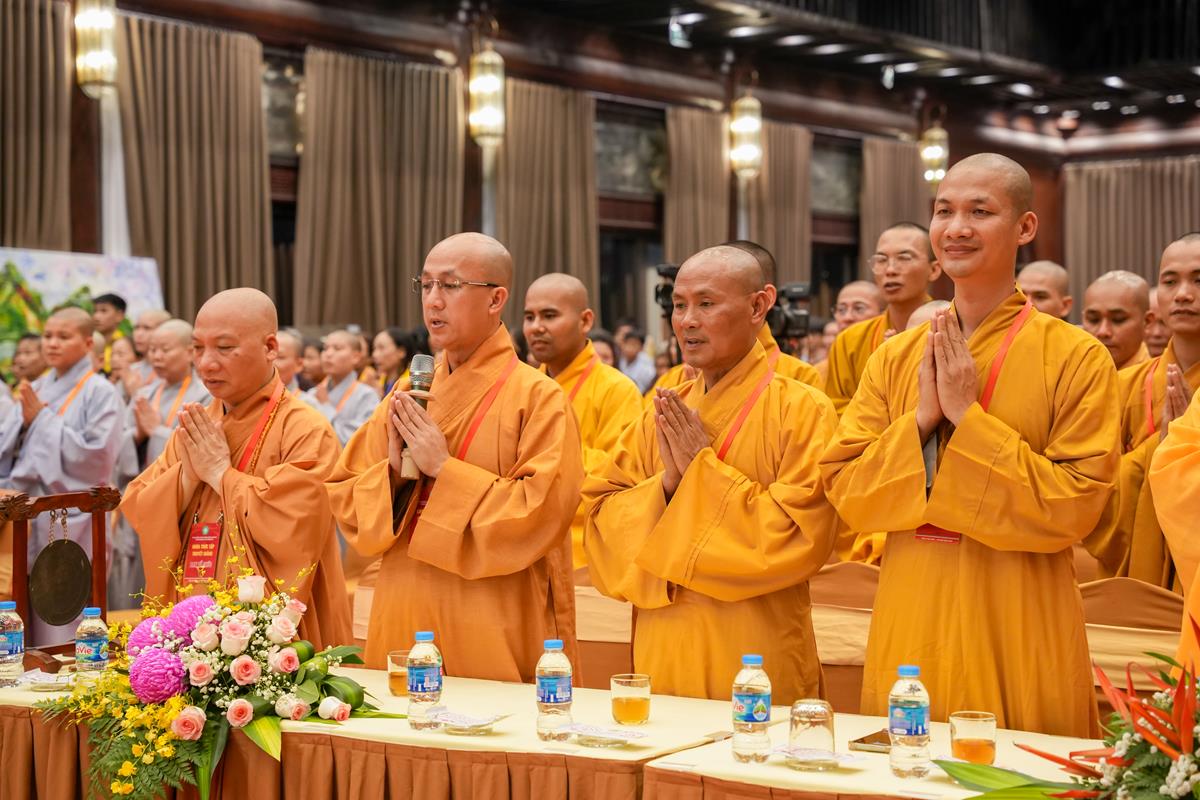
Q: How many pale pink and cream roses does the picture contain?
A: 13